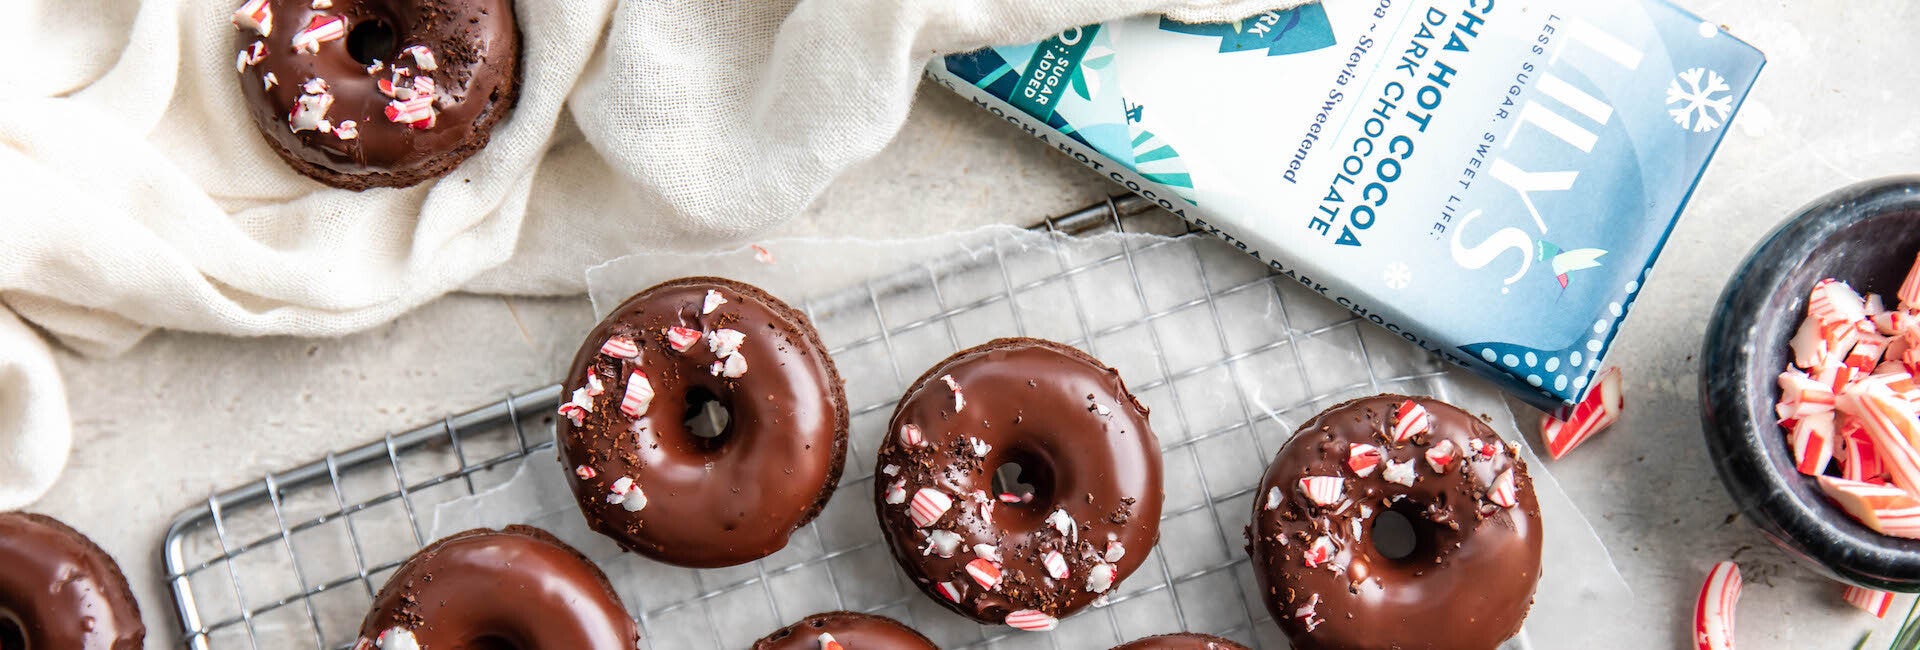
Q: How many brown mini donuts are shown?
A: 8